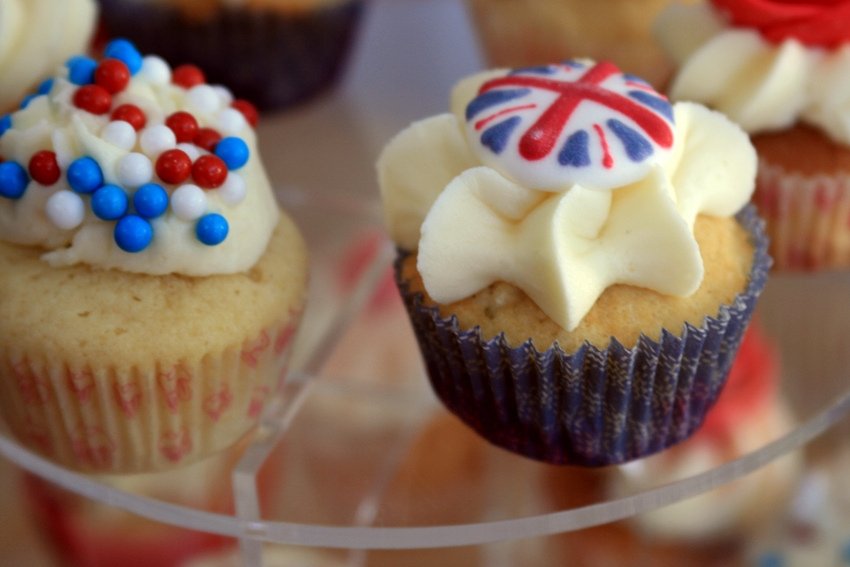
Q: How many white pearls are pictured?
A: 11